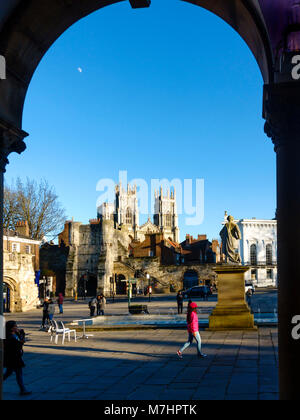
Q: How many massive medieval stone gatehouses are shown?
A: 1